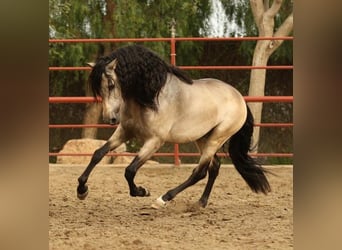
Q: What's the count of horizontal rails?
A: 5